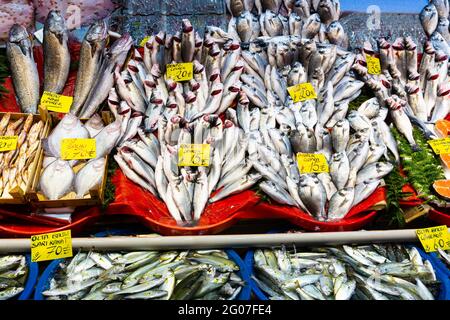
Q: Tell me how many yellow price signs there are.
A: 11